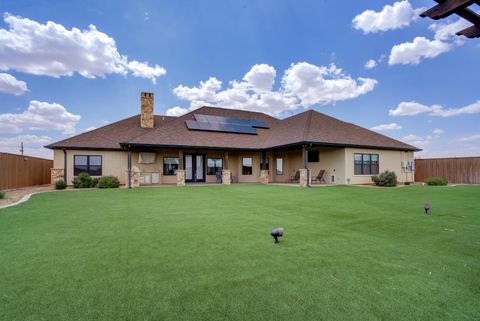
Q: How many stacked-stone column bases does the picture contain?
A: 5